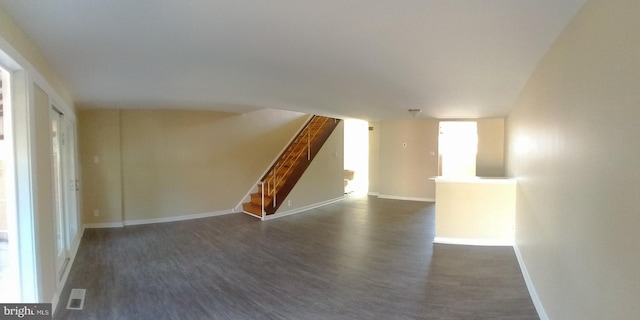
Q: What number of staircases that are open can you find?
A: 1